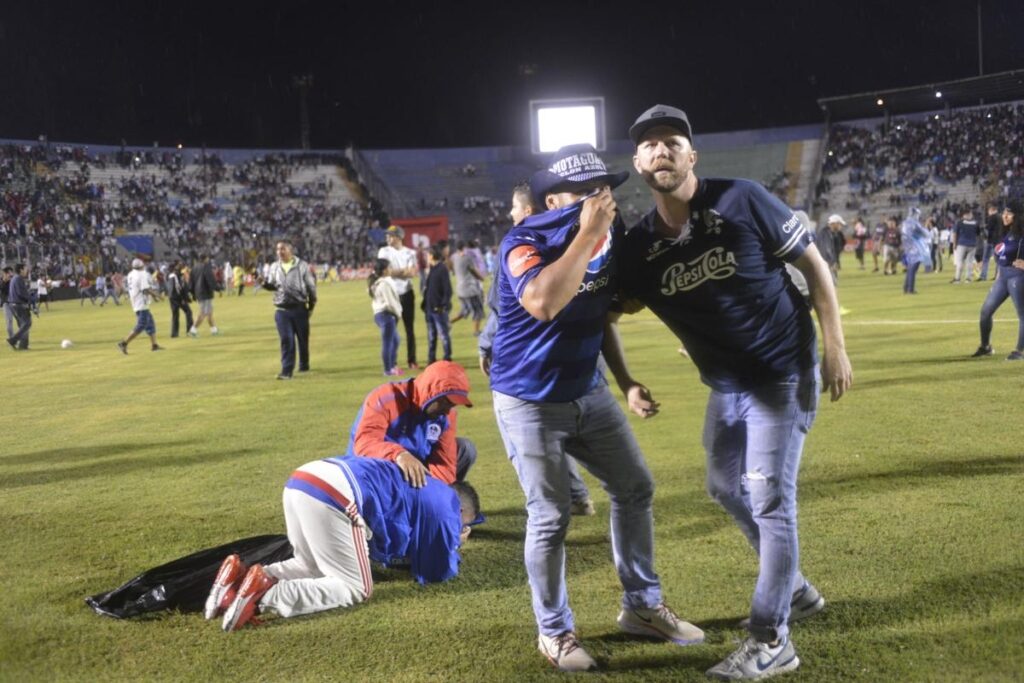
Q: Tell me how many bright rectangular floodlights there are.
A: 1